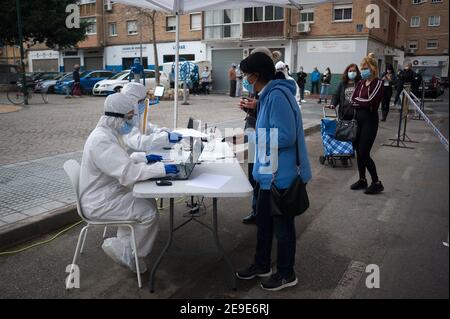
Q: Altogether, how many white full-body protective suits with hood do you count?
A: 3